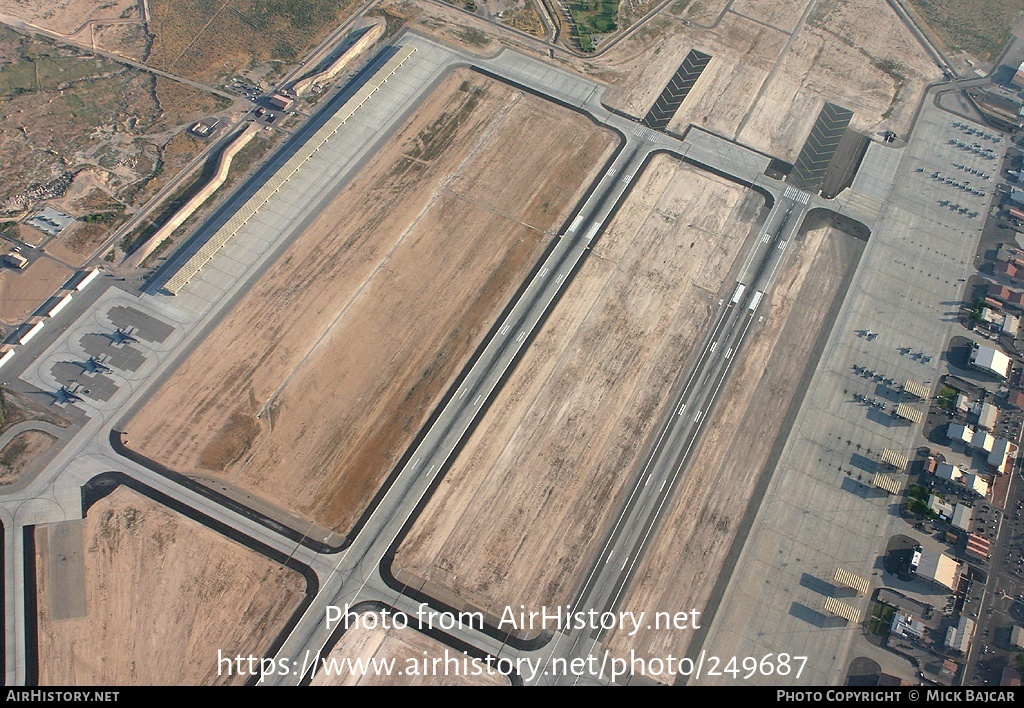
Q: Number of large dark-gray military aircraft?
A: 3